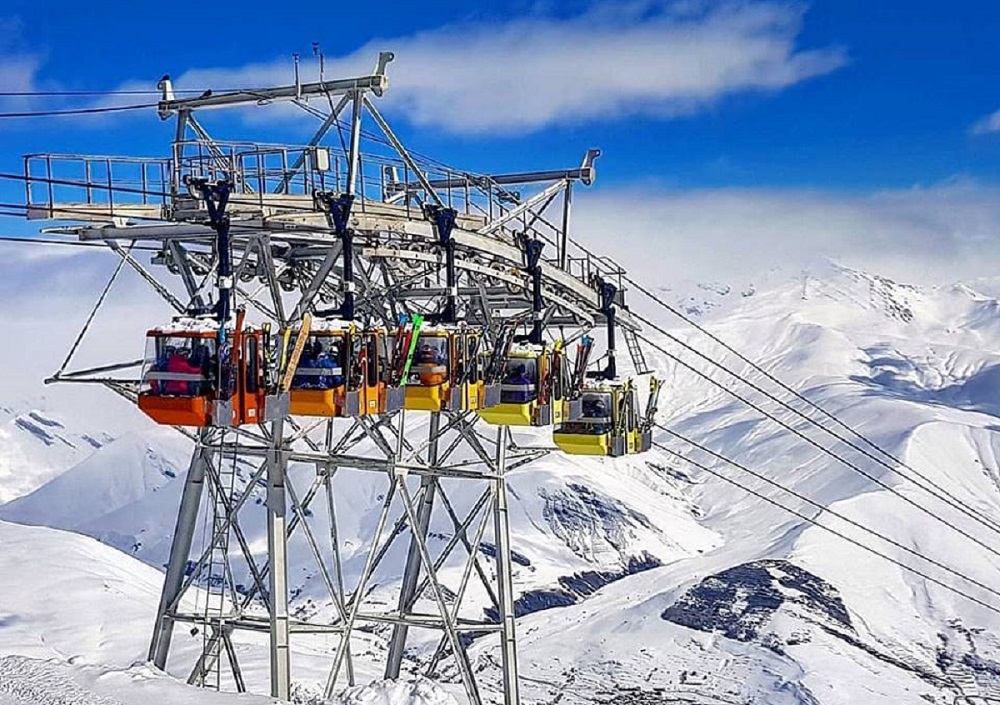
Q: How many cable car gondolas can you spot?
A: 5